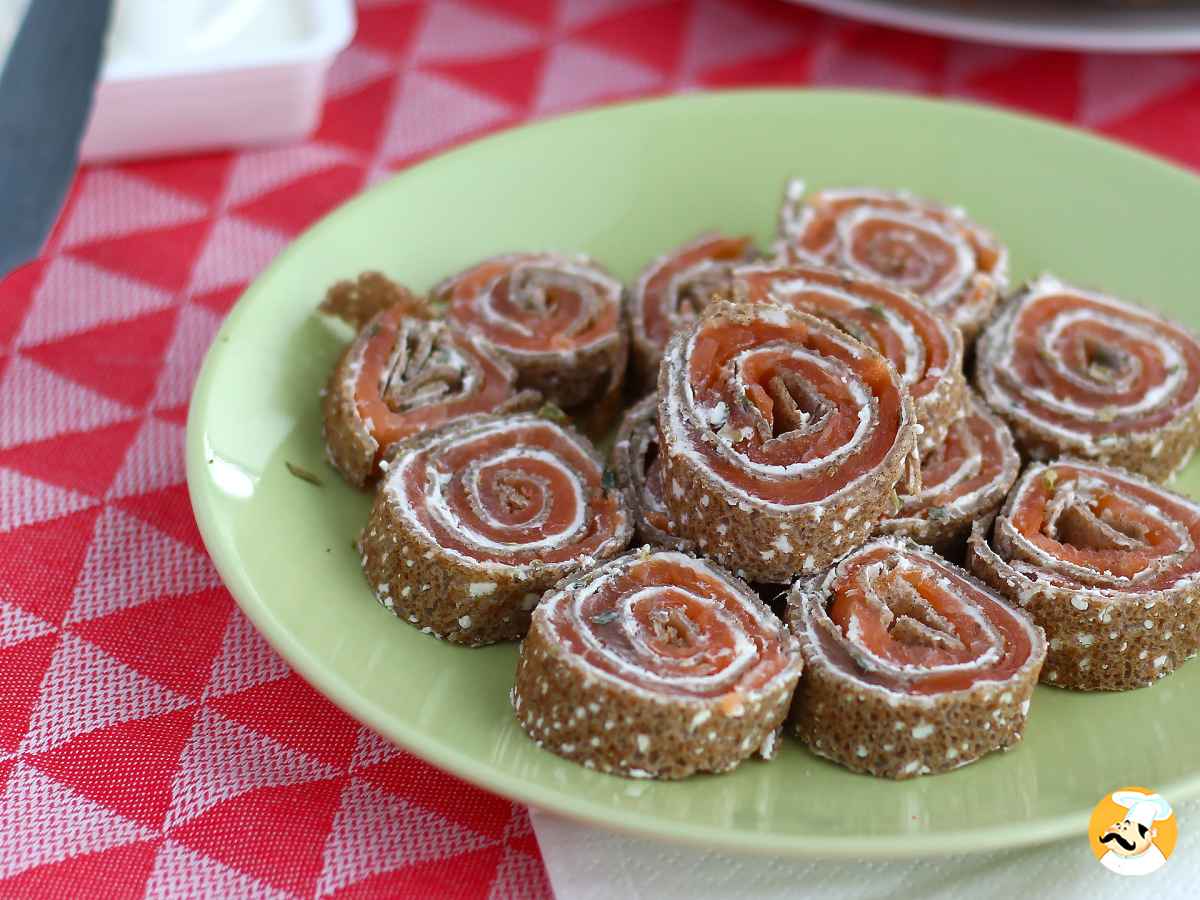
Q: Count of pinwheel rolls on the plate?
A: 13